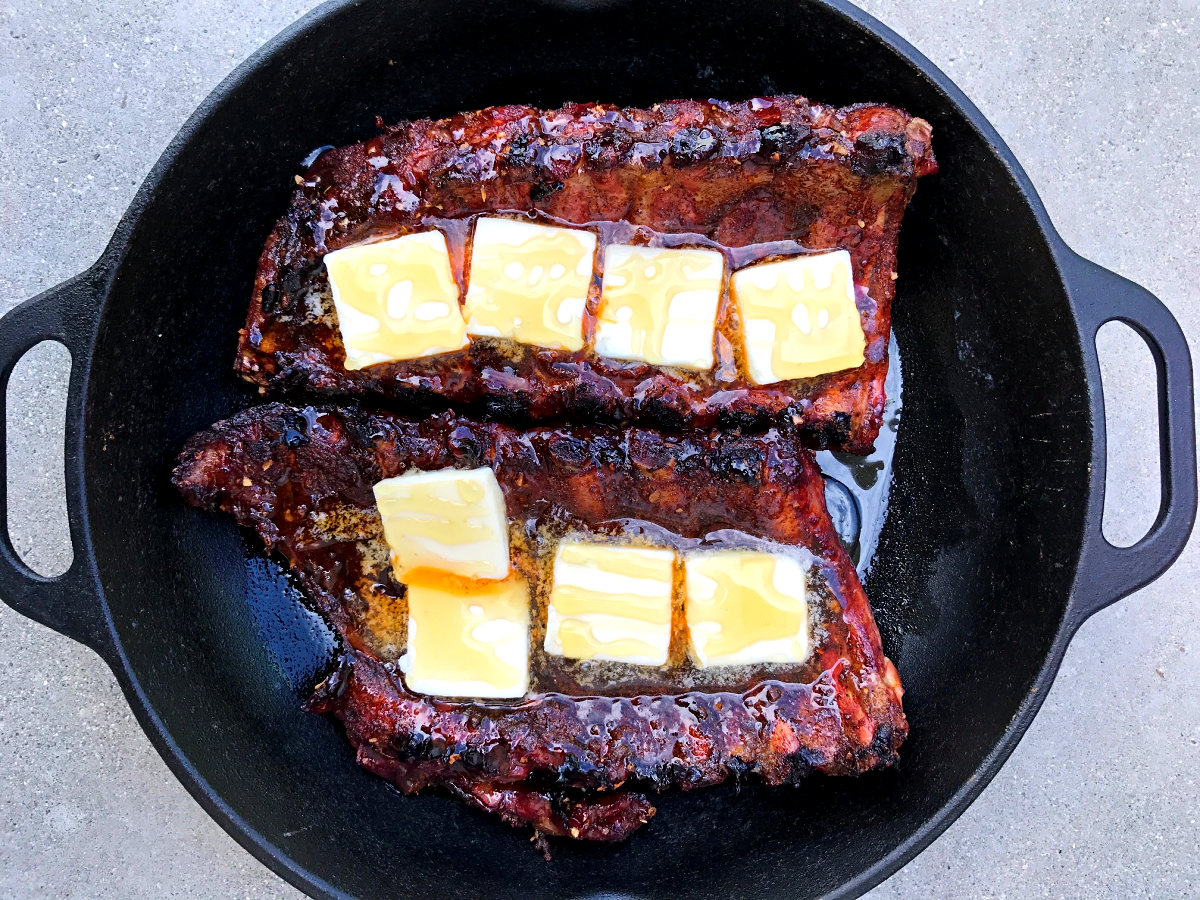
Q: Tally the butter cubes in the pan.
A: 8